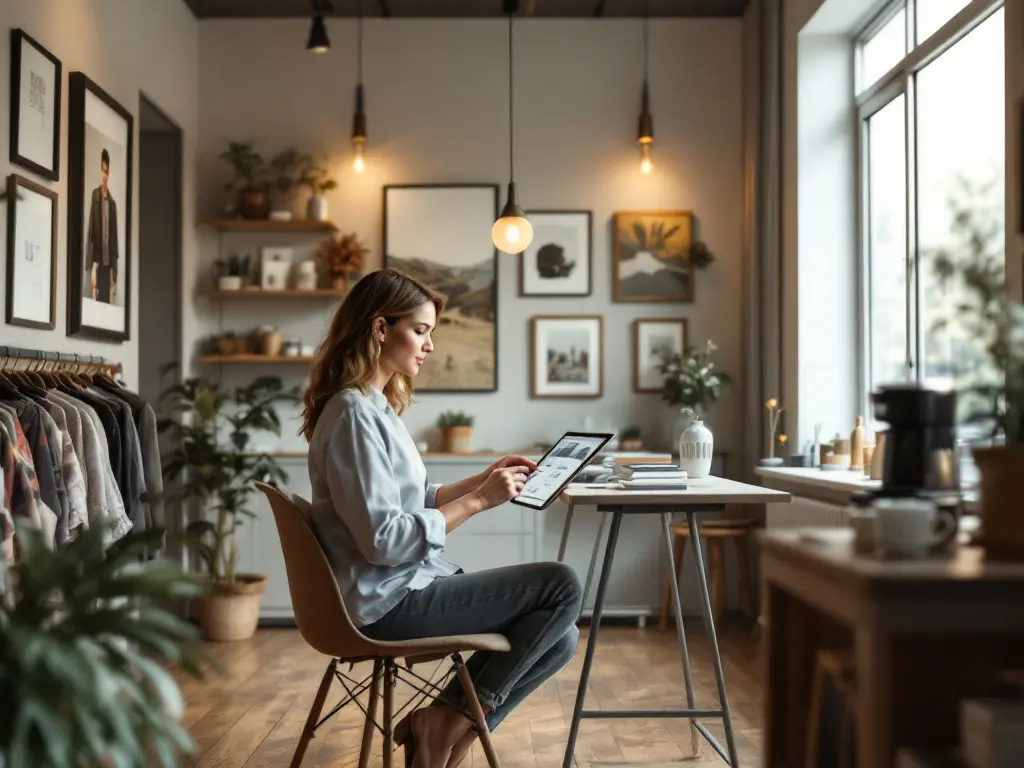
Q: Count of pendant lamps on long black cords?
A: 3